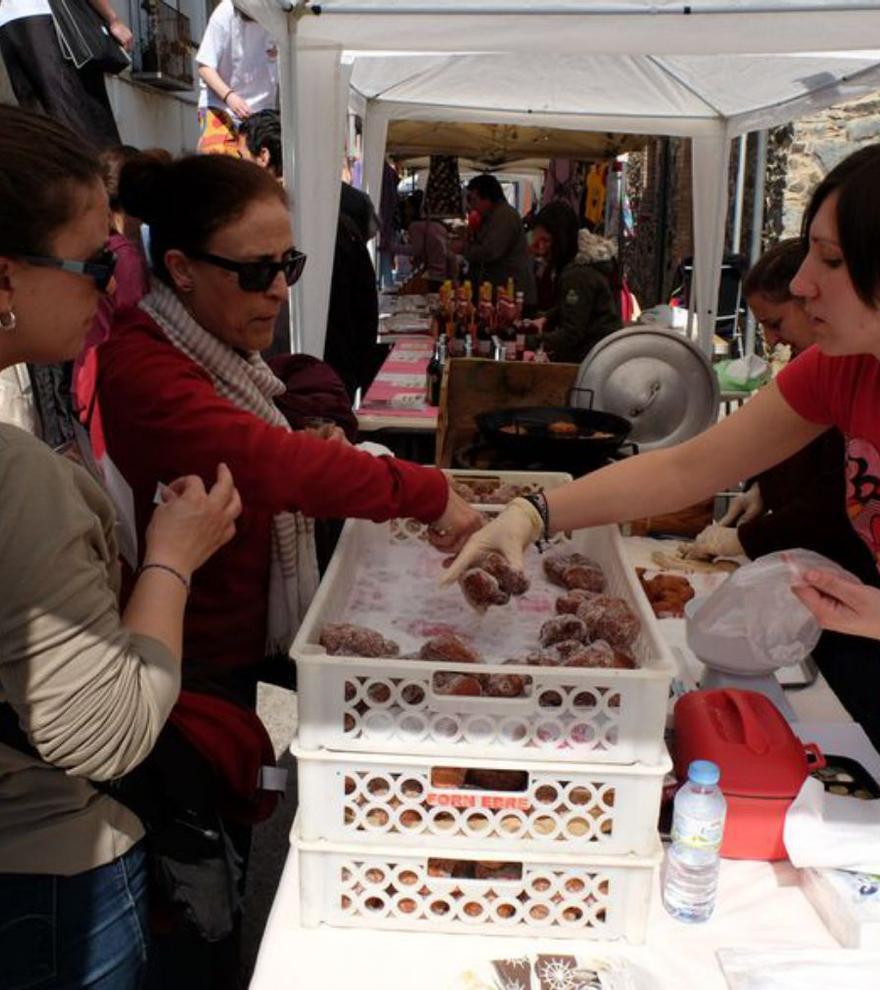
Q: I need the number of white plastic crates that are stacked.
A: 3